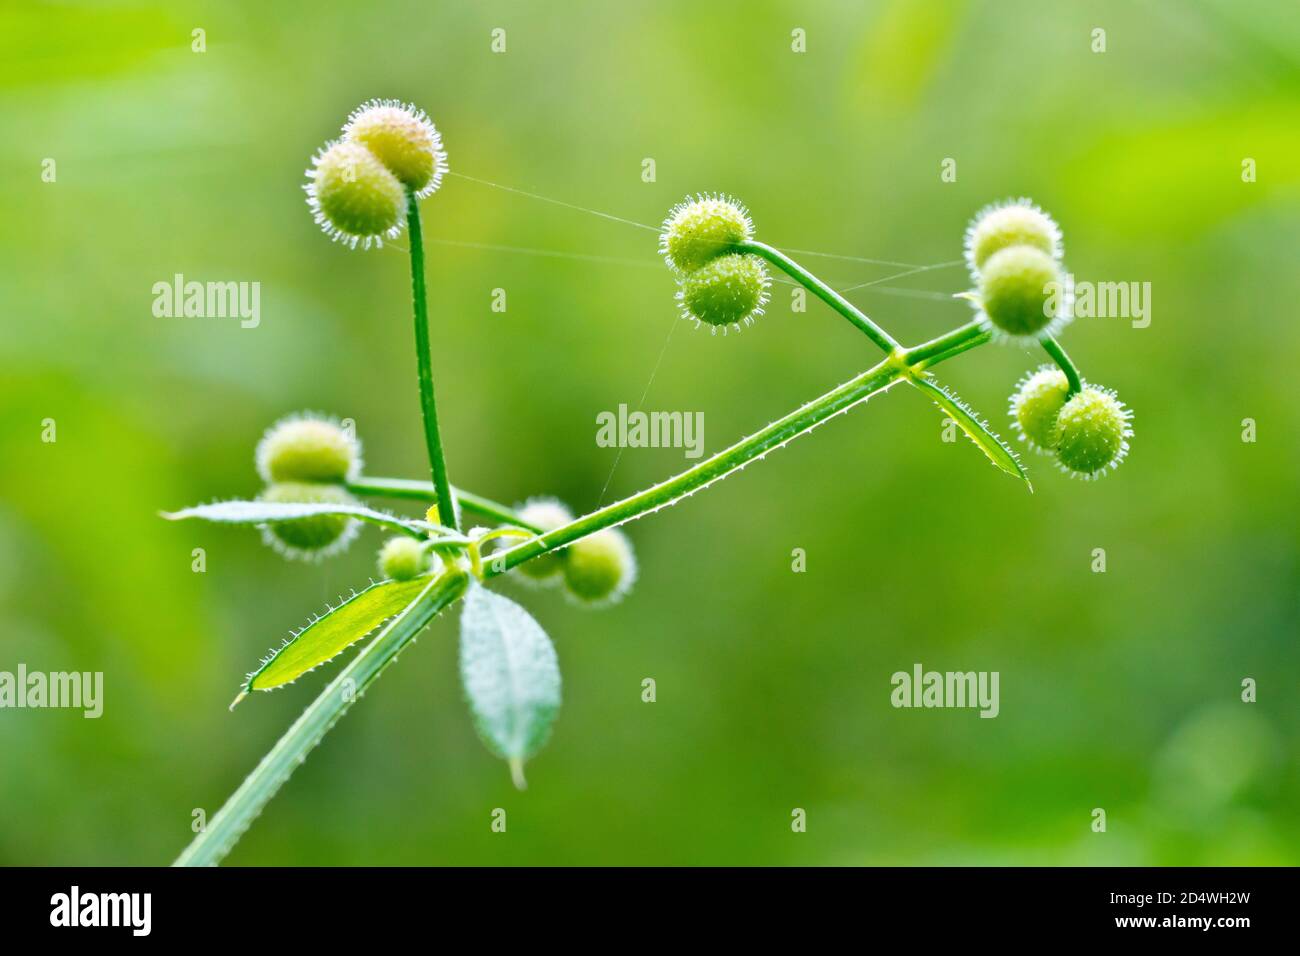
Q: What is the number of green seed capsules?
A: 13